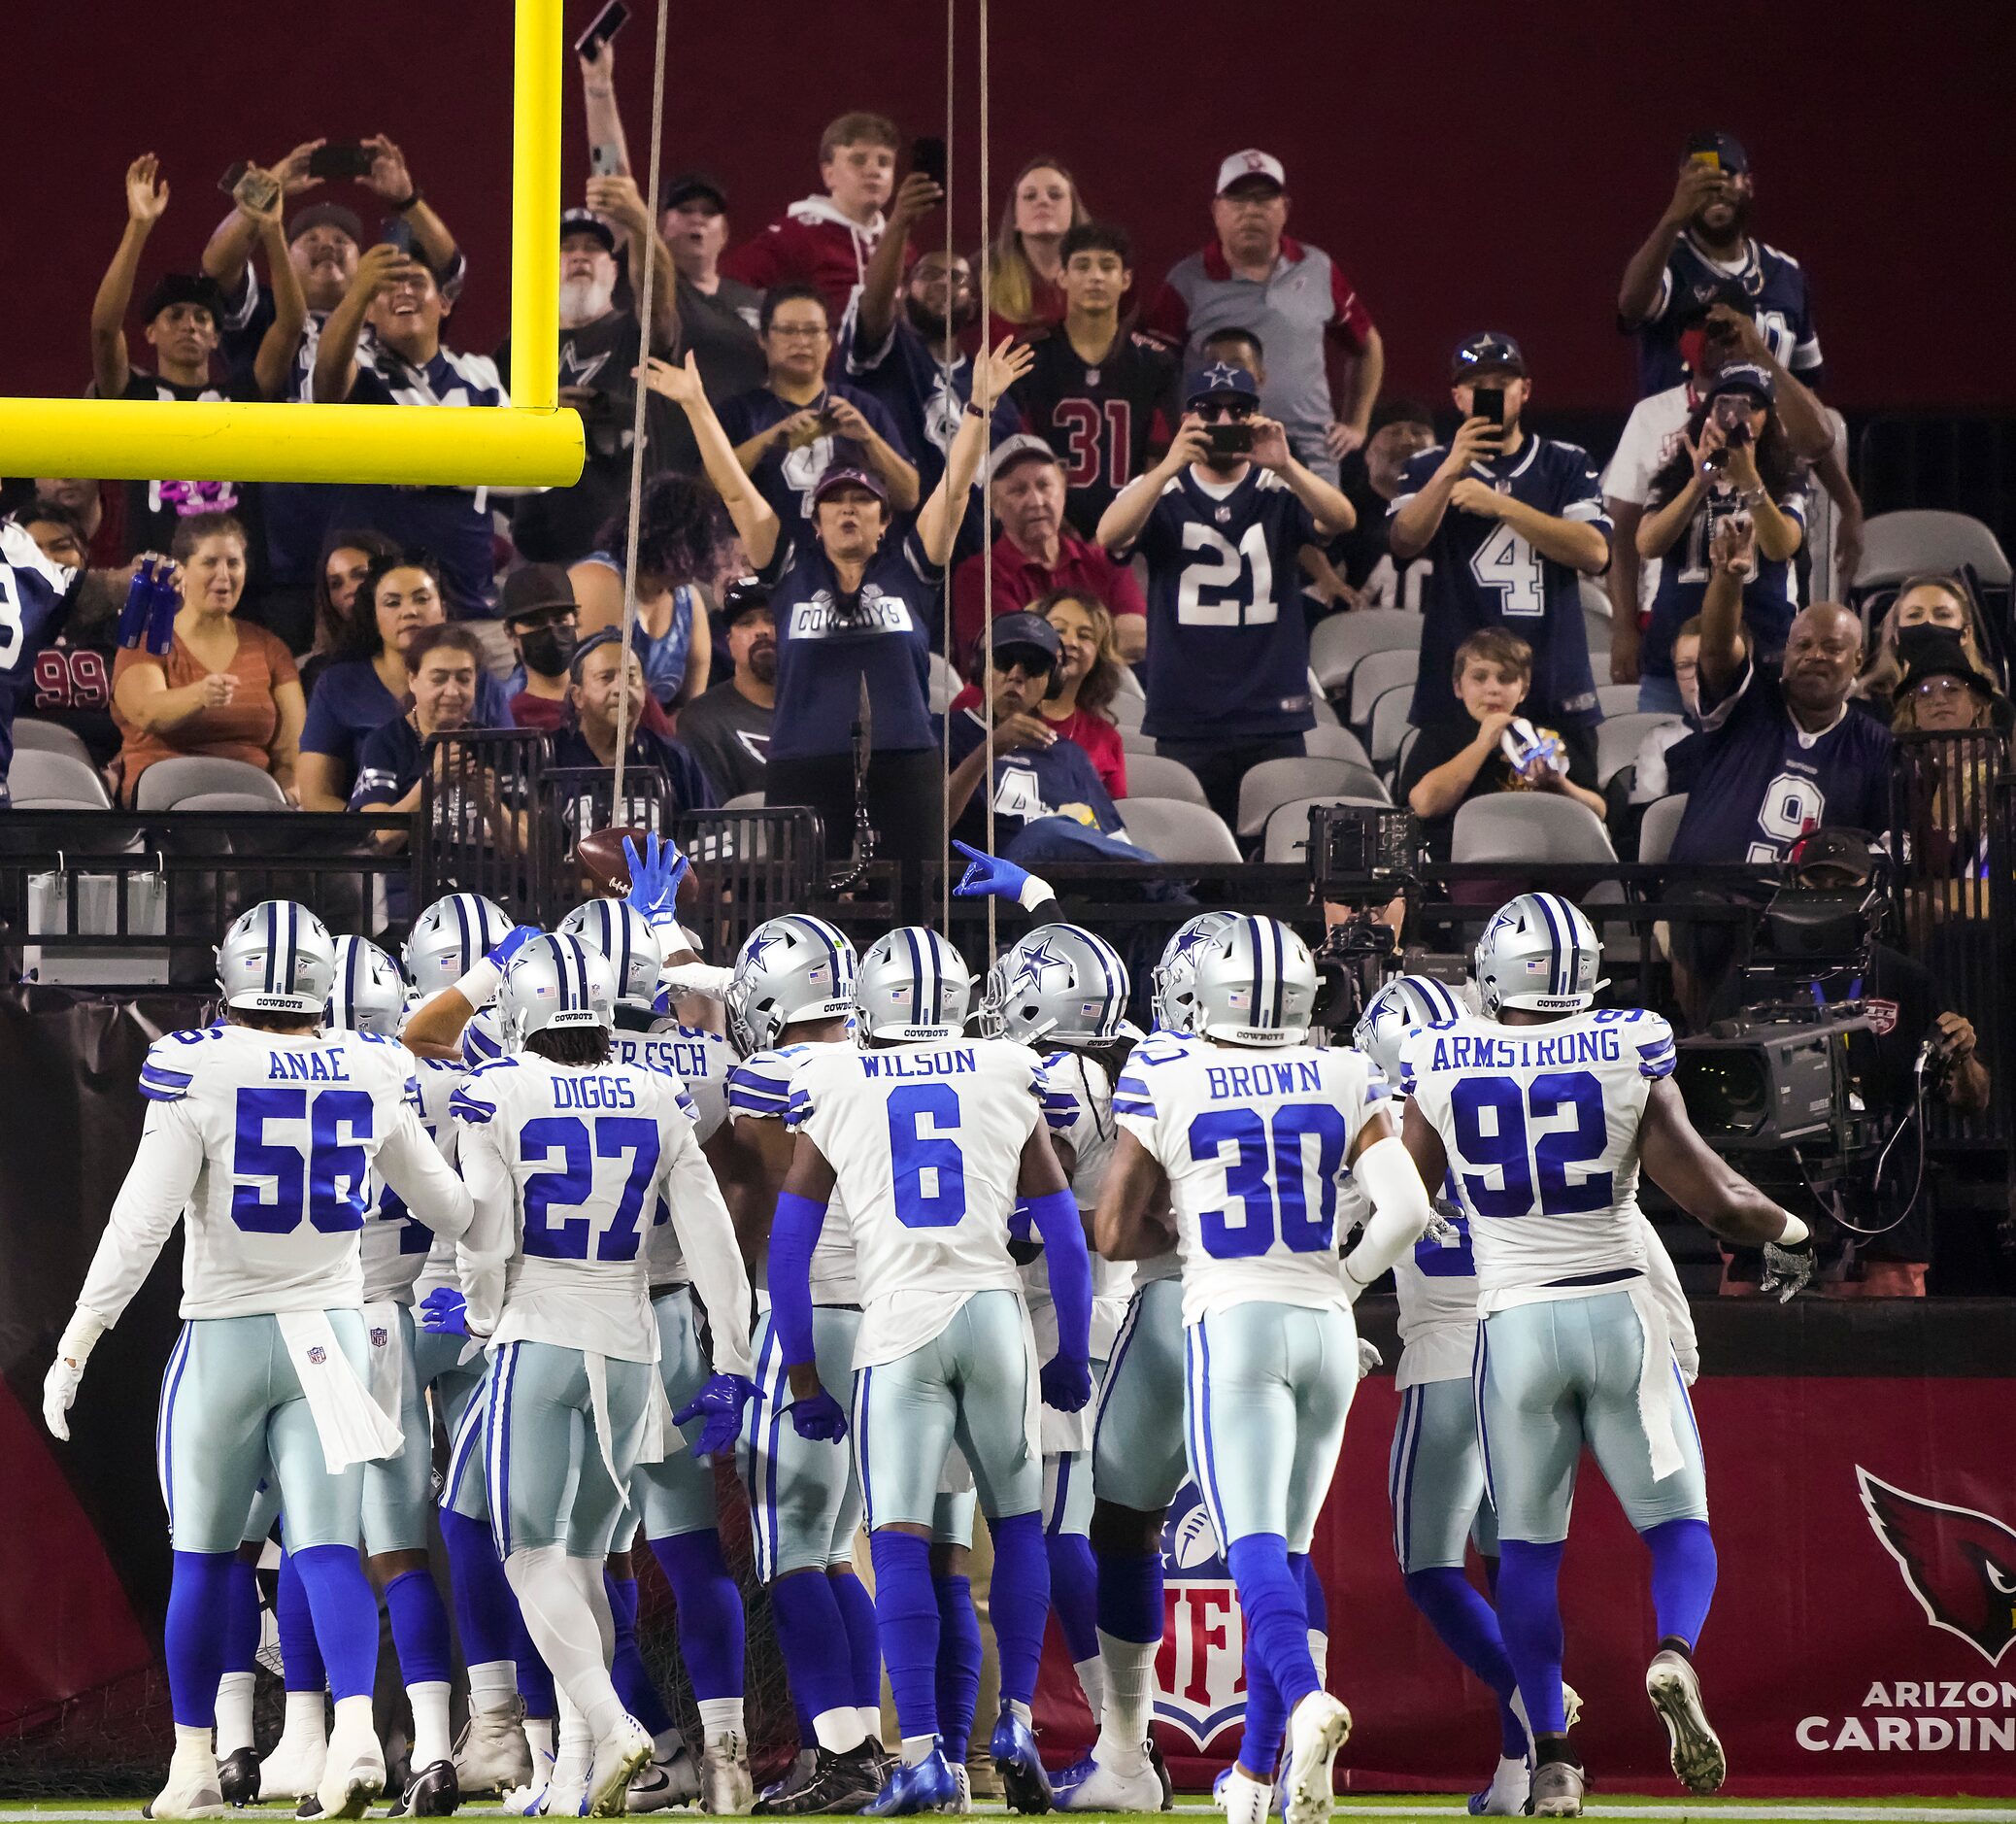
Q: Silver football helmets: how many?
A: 12